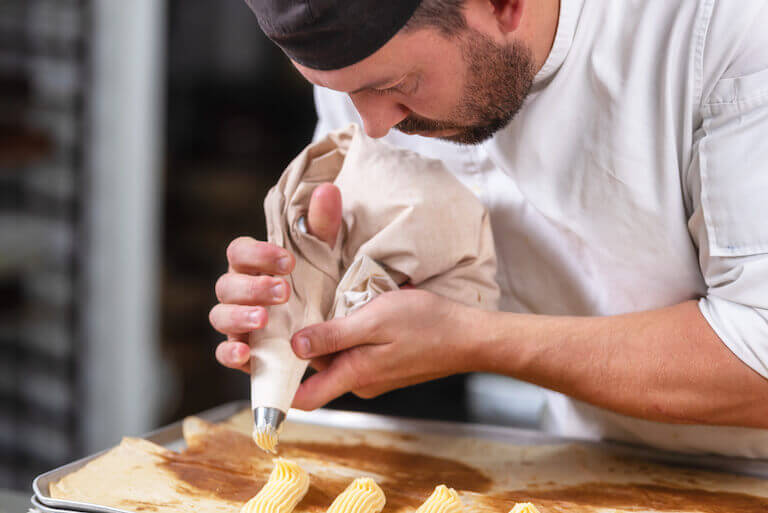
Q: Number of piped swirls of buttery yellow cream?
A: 4